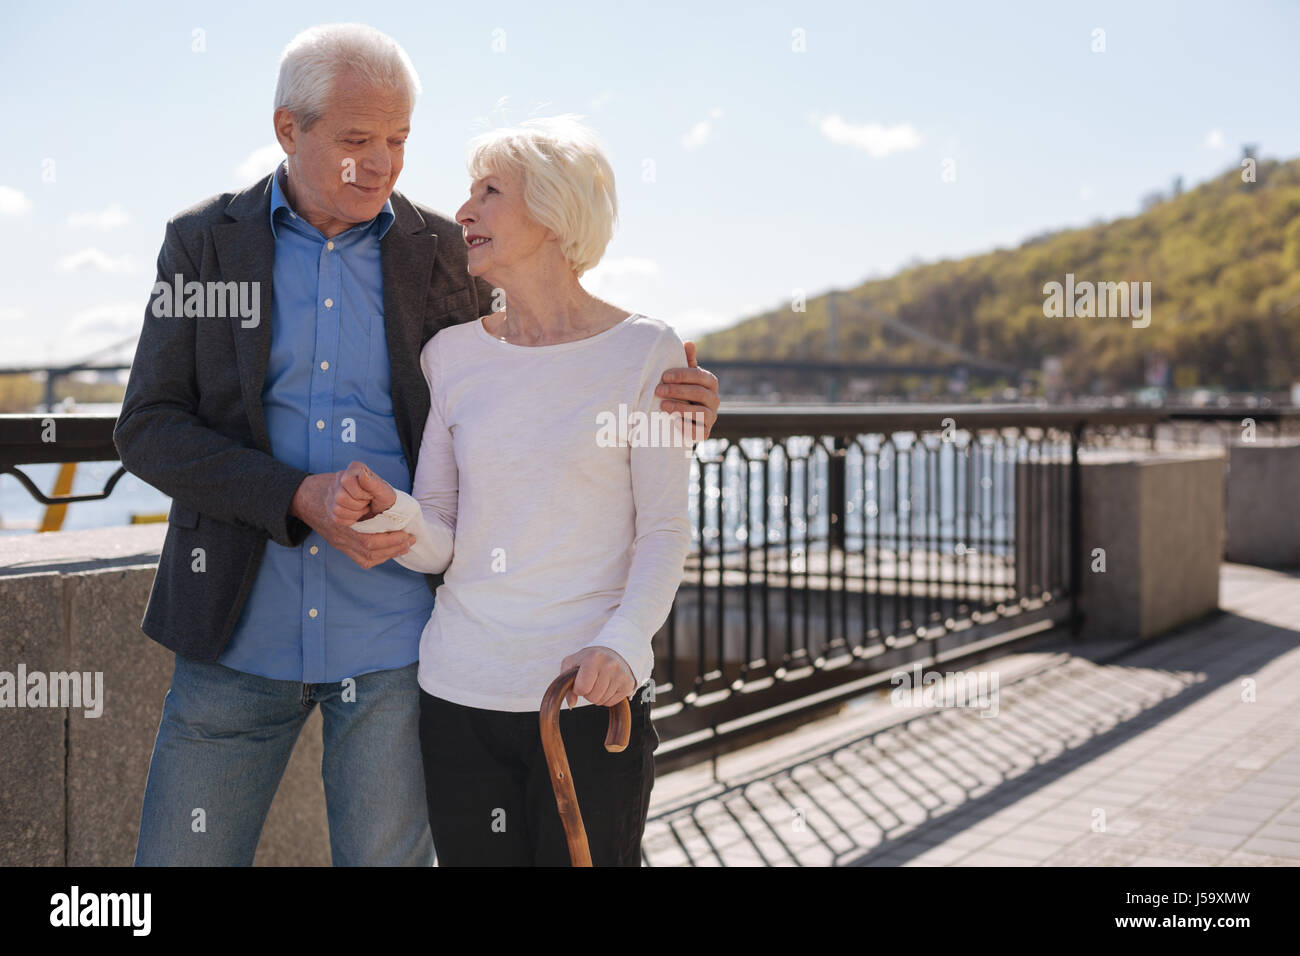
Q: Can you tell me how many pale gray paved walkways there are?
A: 1